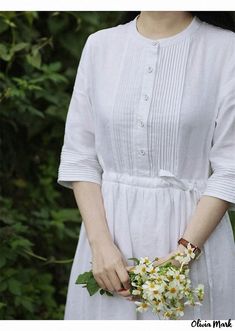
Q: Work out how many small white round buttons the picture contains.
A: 5